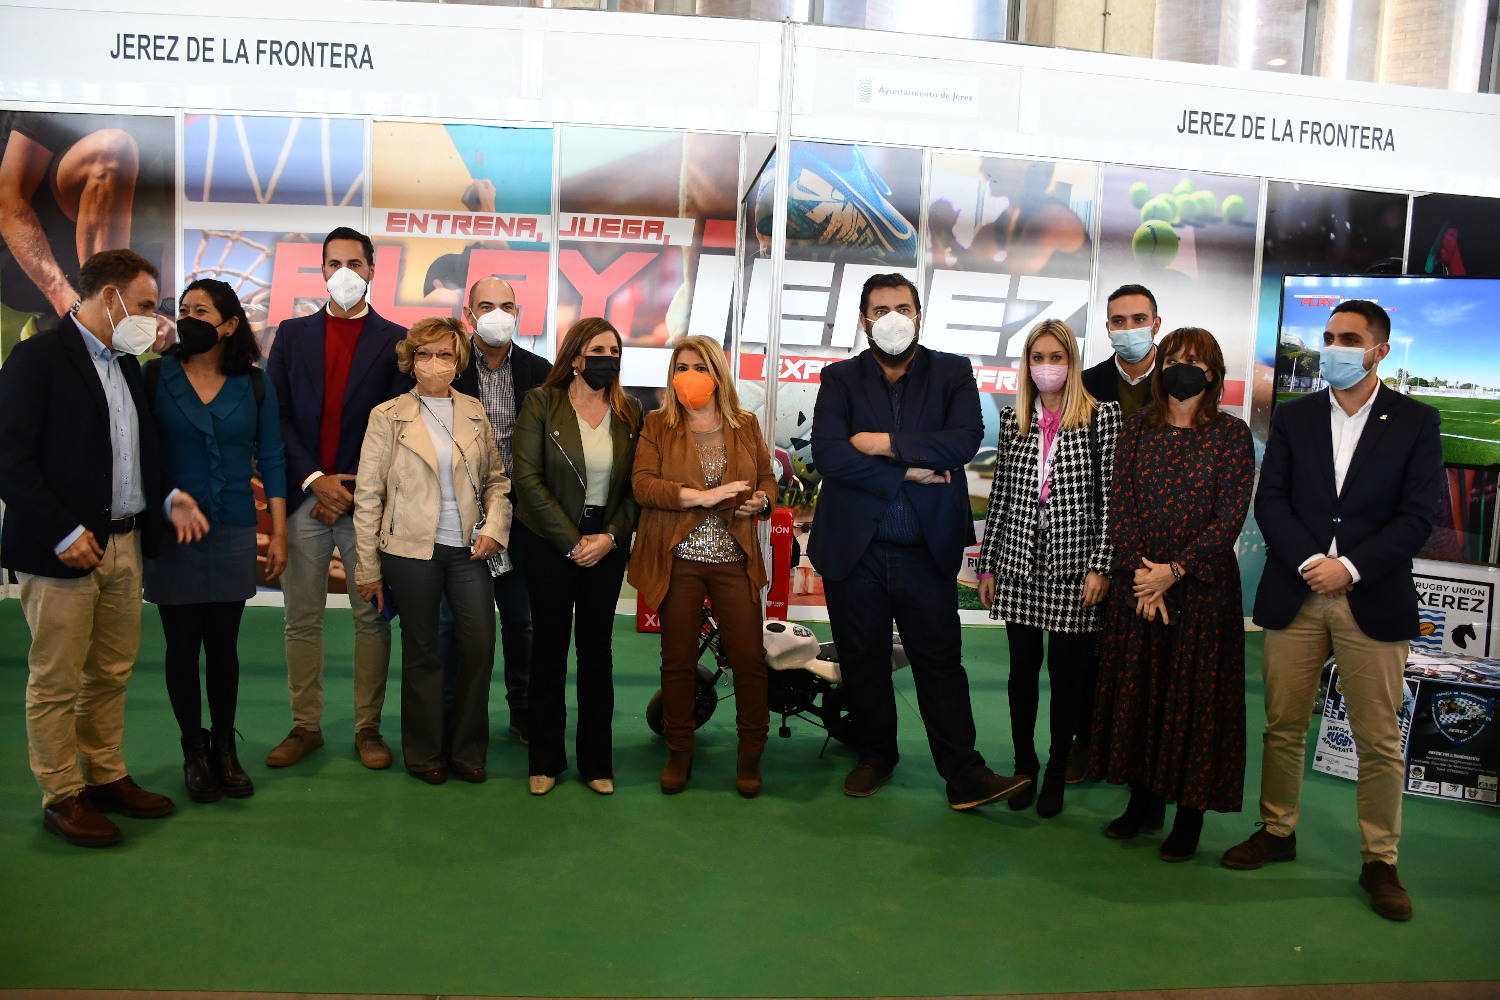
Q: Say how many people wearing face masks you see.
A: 12